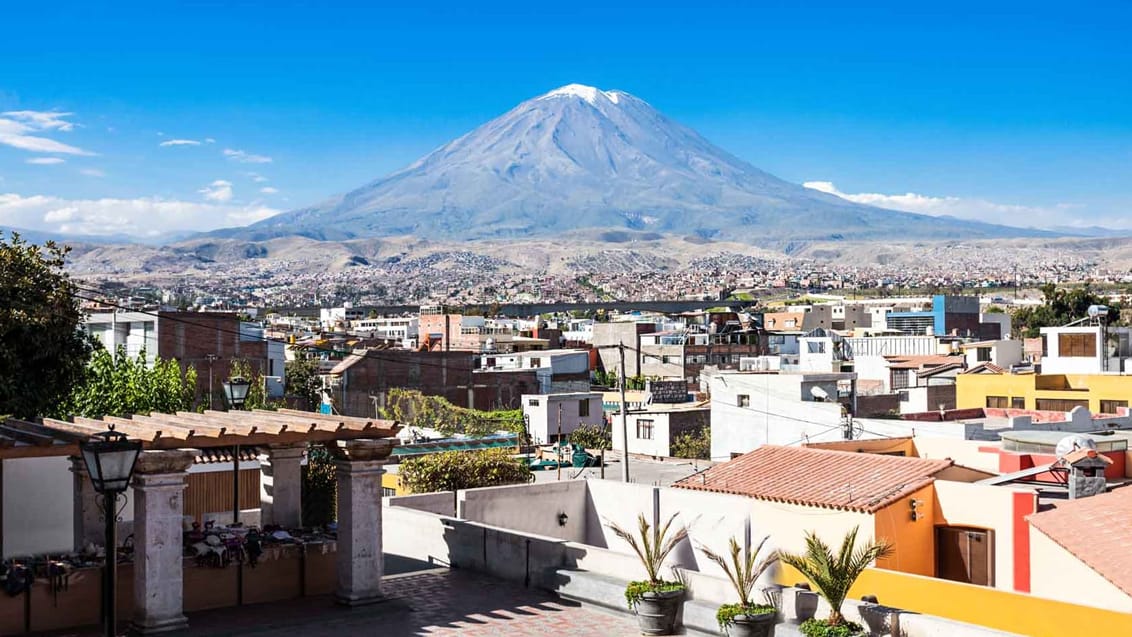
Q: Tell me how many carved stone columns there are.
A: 4